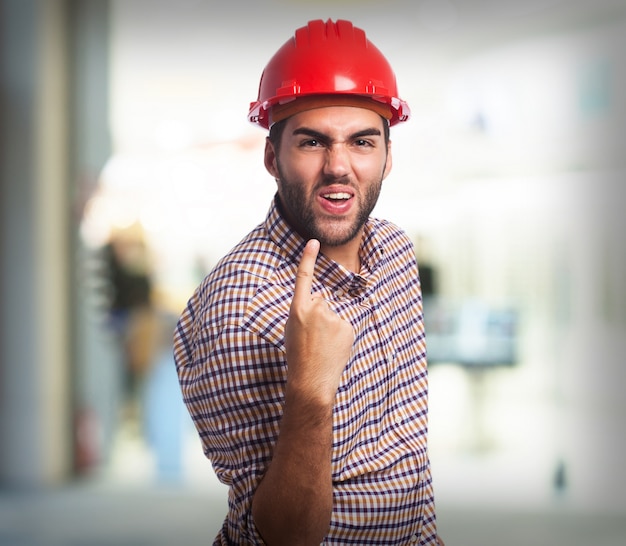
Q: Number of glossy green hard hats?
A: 0